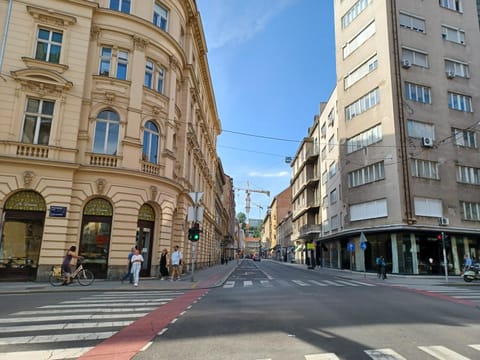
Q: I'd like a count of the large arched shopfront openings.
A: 3